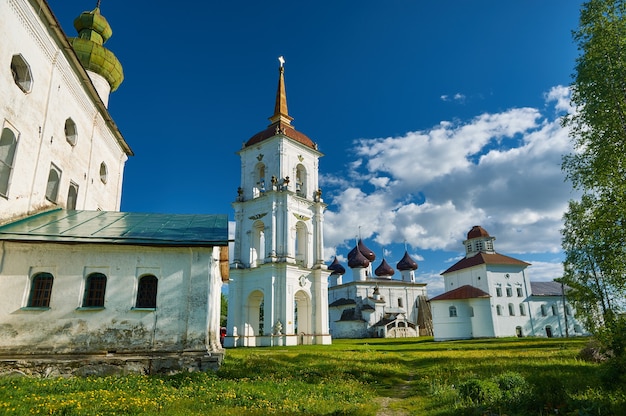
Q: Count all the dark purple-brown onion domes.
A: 5